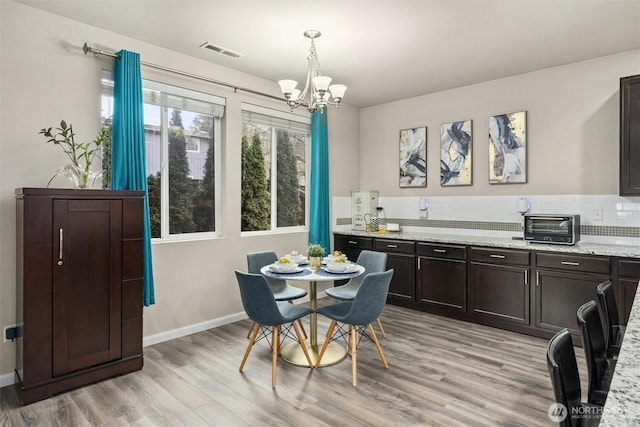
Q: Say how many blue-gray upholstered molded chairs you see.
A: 4